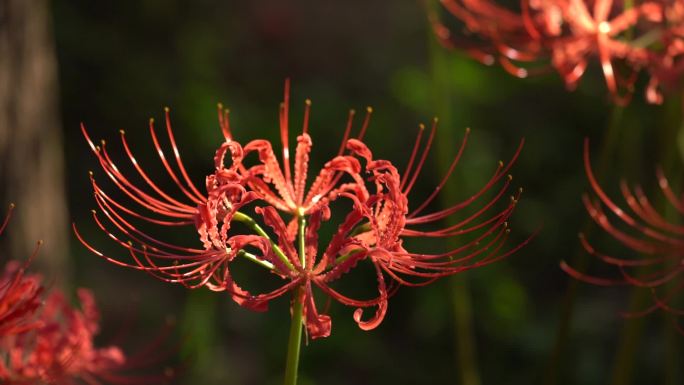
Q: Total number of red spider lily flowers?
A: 4